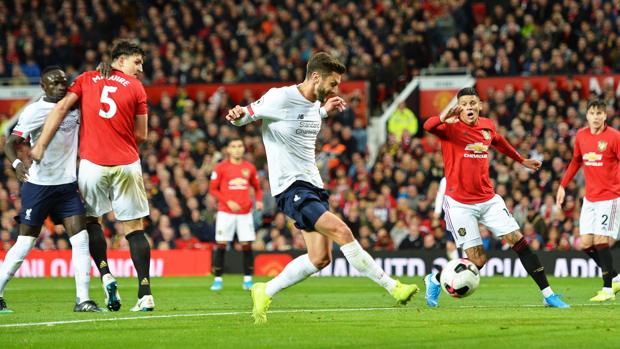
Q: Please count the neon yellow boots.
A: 4